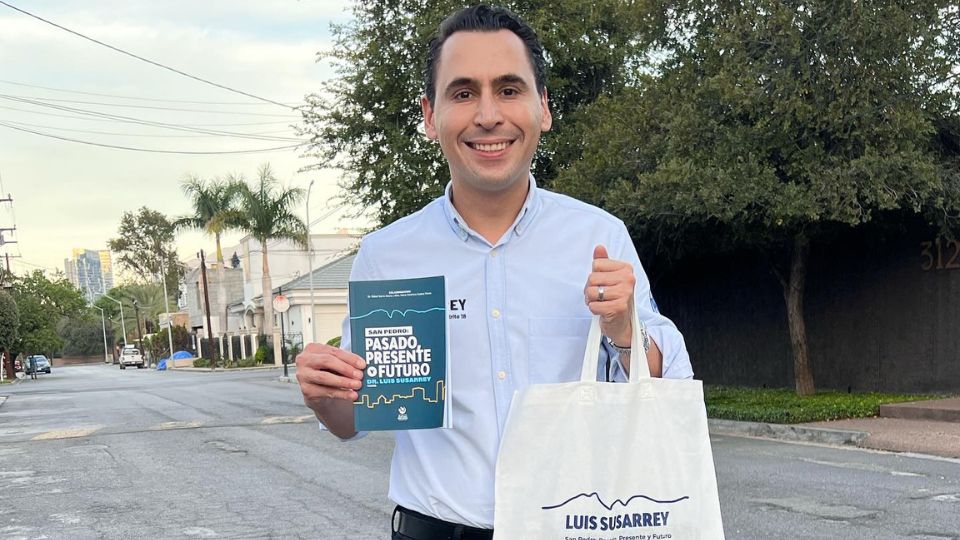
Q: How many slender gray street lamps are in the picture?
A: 4